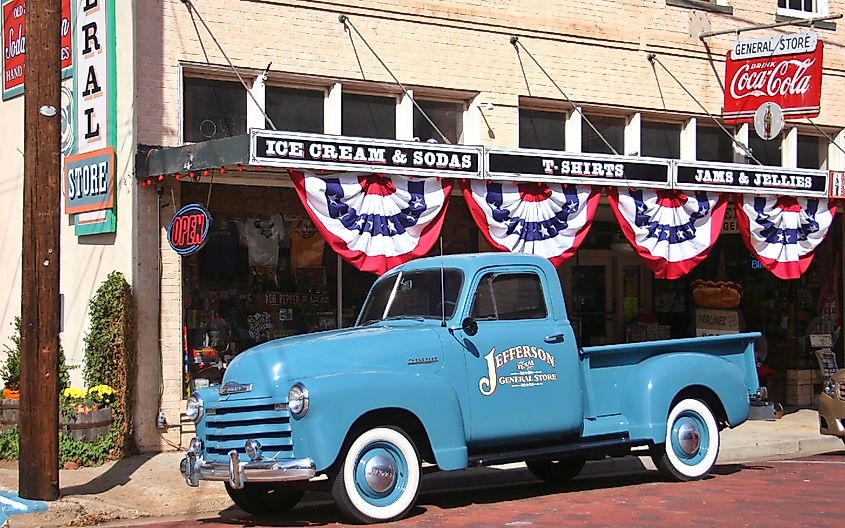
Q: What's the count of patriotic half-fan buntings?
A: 4